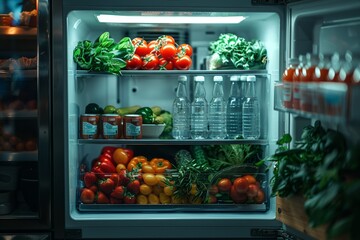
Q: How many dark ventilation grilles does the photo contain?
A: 1